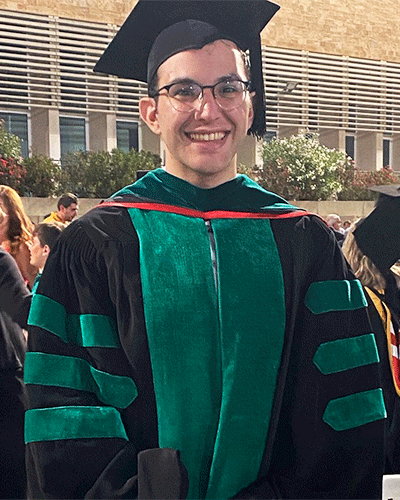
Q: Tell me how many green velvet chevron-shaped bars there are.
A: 6